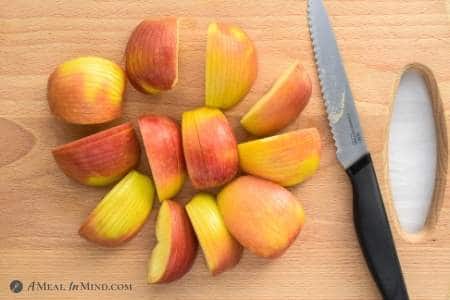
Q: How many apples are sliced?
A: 12